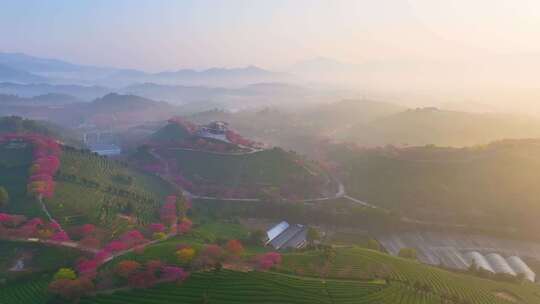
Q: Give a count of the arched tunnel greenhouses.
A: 3